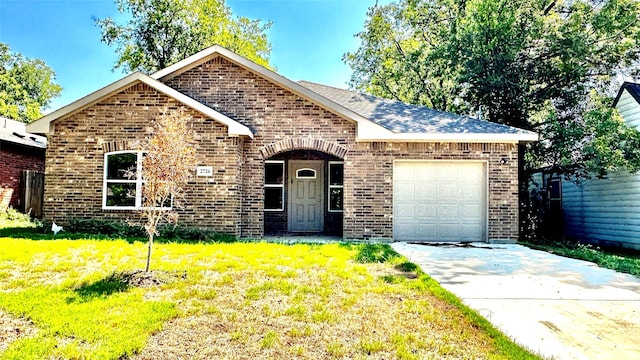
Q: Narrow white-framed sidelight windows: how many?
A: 2